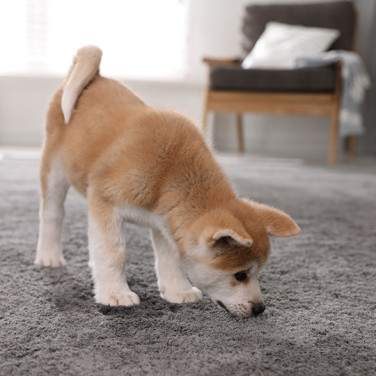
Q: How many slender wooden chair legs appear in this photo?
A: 4